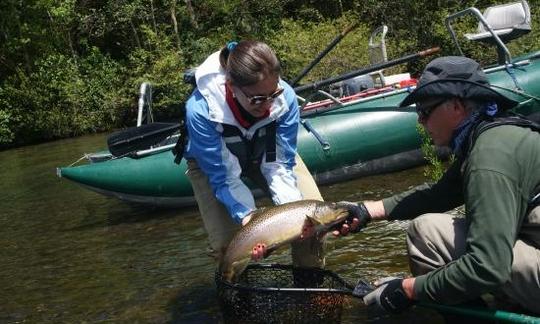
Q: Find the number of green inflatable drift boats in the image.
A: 1